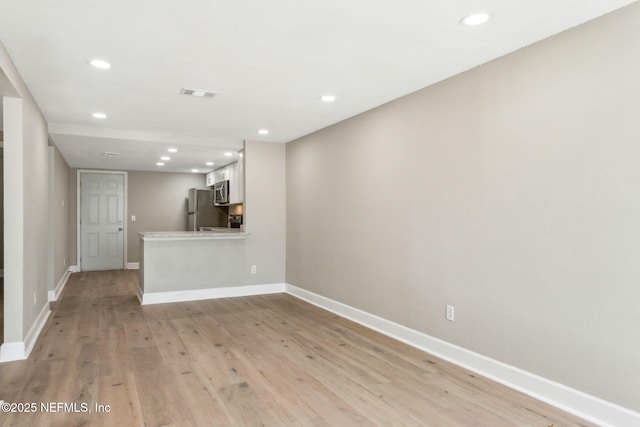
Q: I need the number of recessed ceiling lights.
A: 11